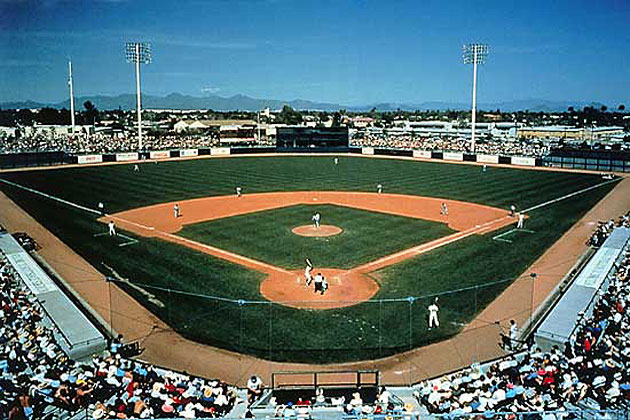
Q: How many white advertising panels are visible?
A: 10